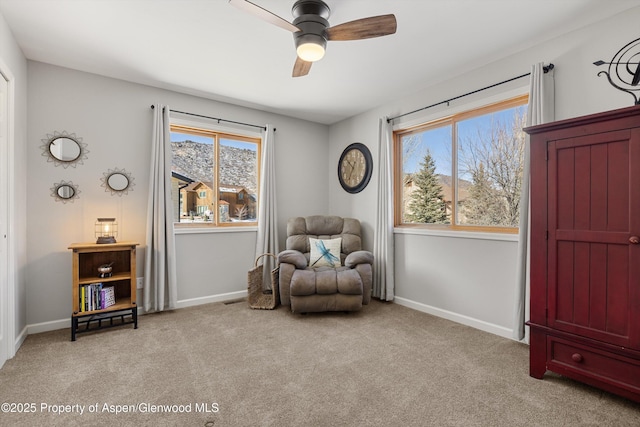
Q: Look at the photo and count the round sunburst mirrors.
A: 3